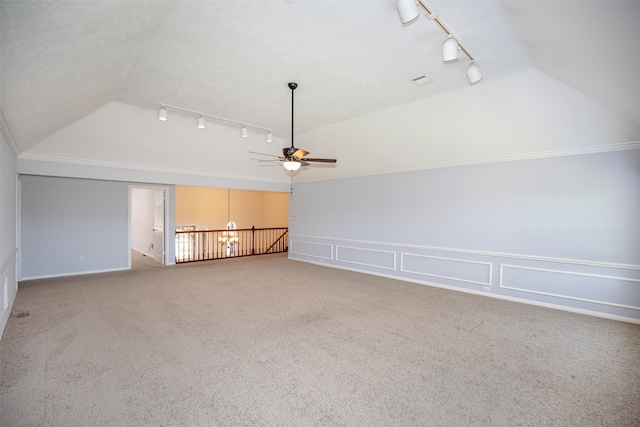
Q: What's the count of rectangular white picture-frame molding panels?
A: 4